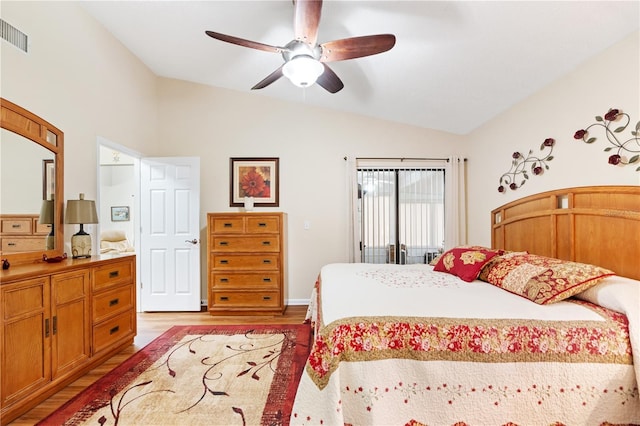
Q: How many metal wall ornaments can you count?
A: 2